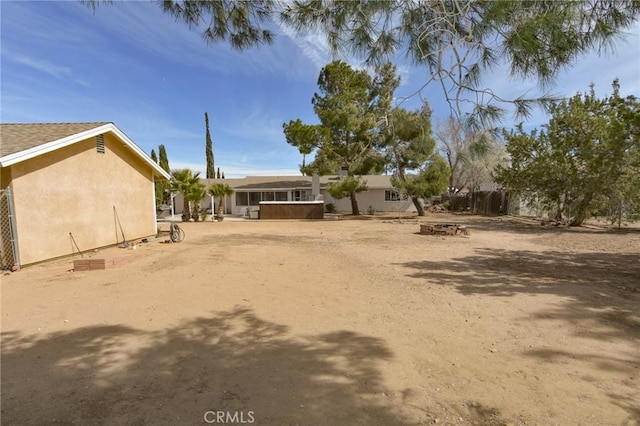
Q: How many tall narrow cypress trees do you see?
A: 3